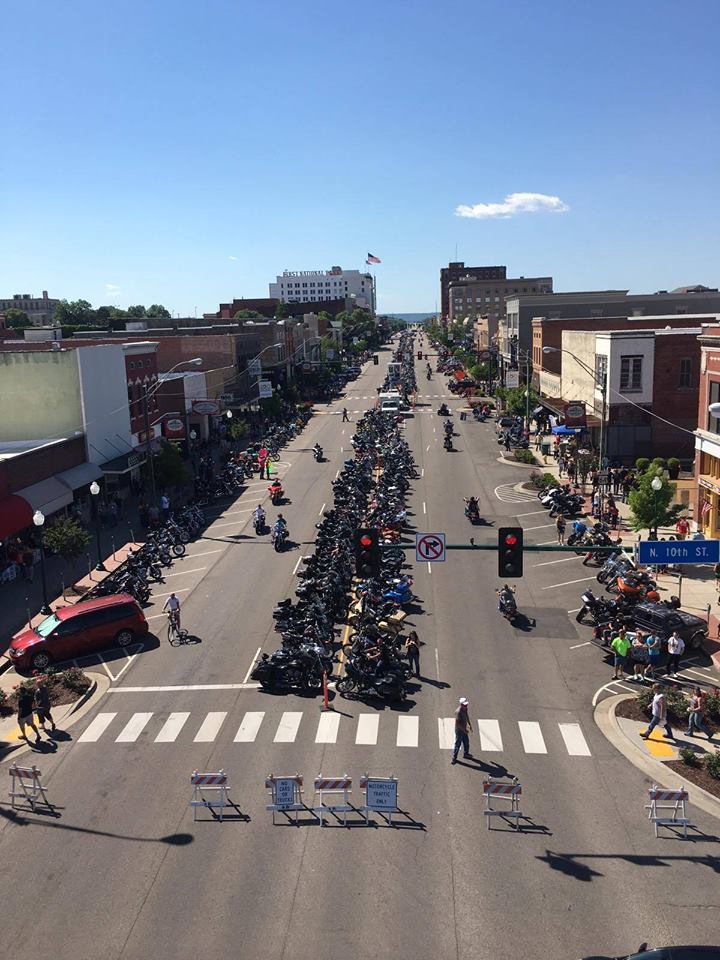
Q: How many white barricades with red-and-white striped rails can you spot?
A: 7